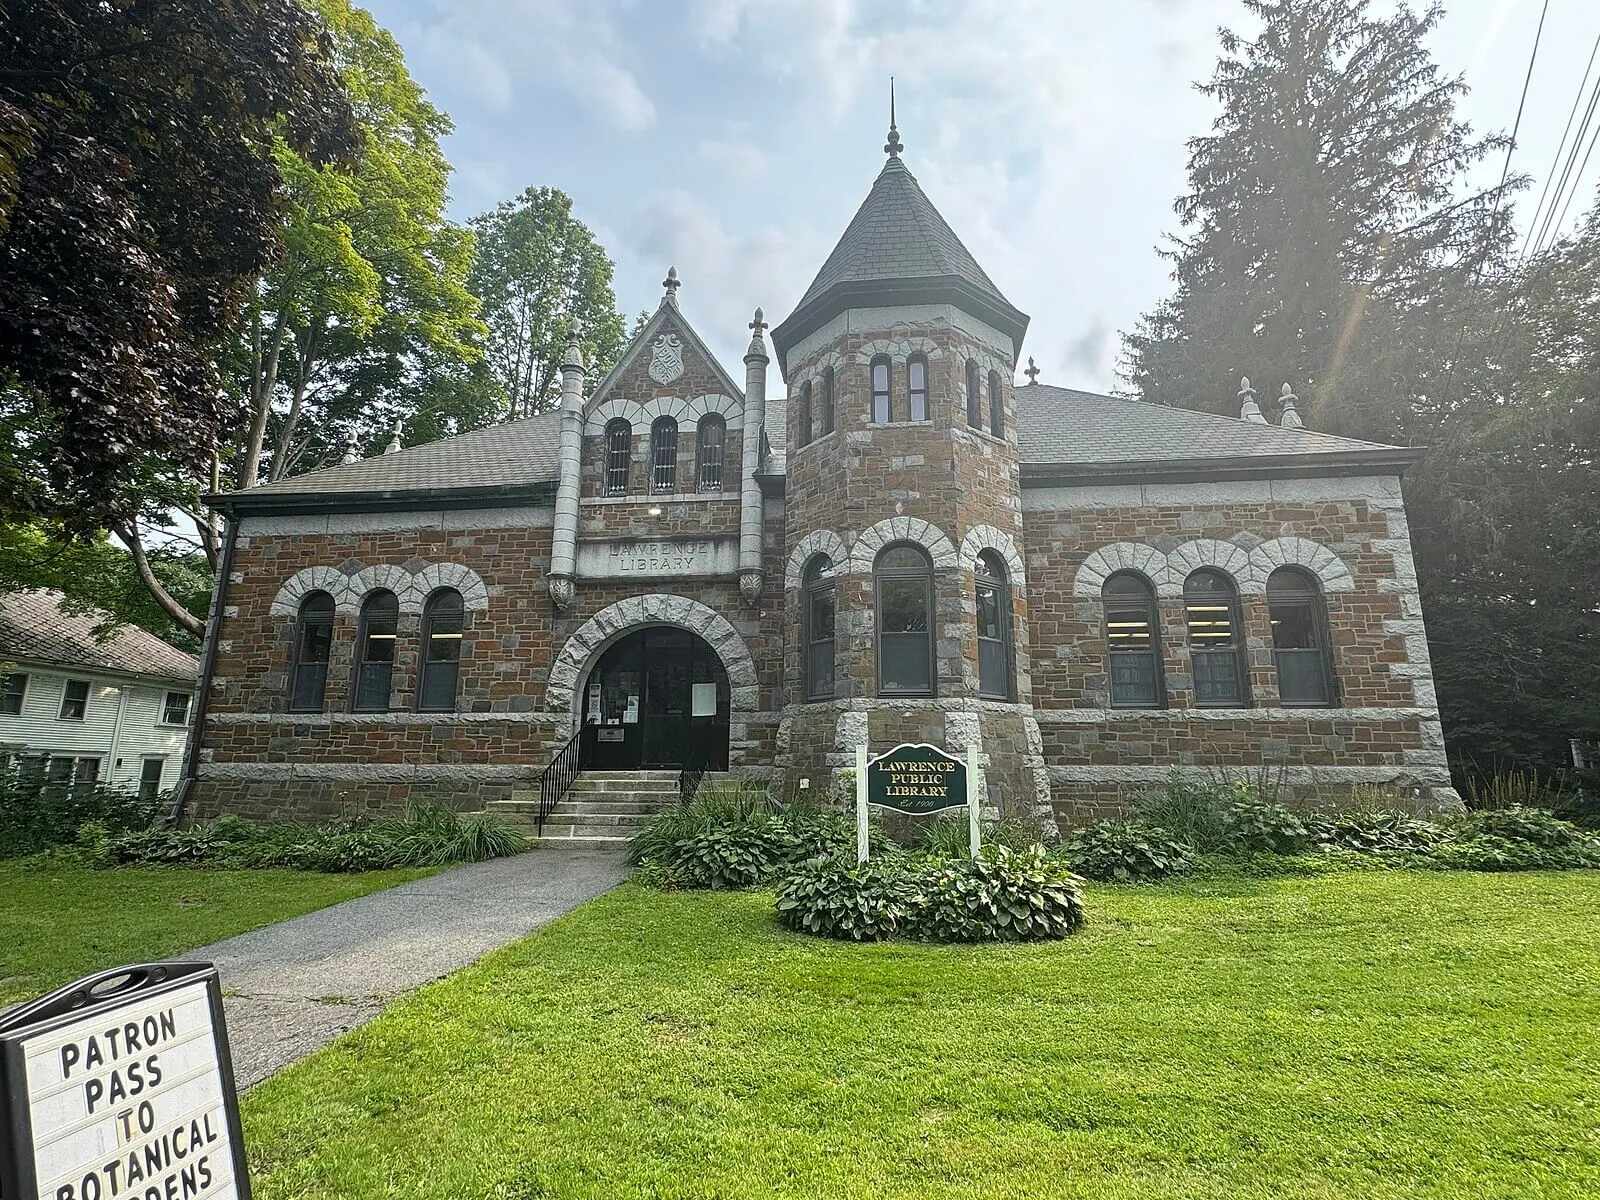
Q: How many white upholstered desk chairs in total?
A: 0